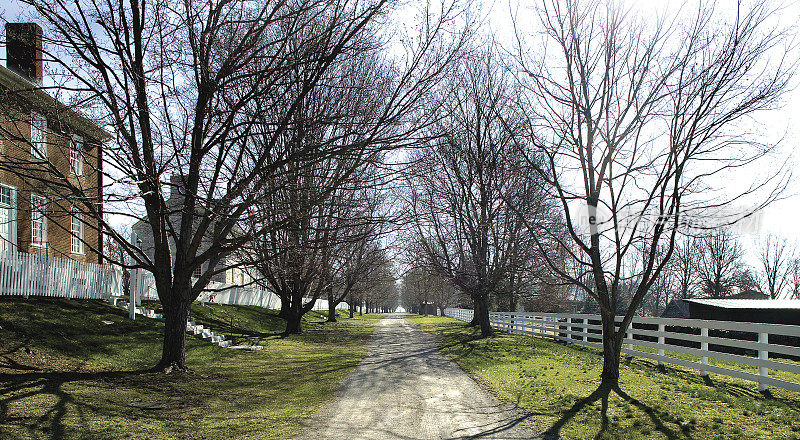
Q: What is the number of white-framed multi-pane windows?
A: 4